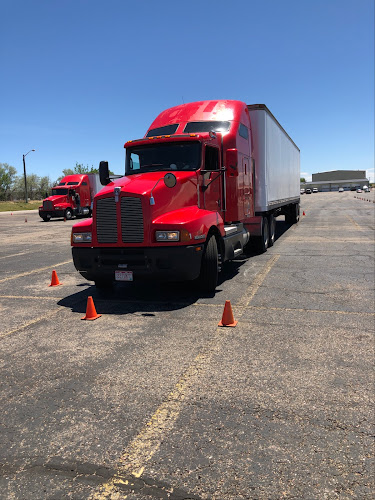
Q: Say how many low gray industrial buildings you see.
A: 1